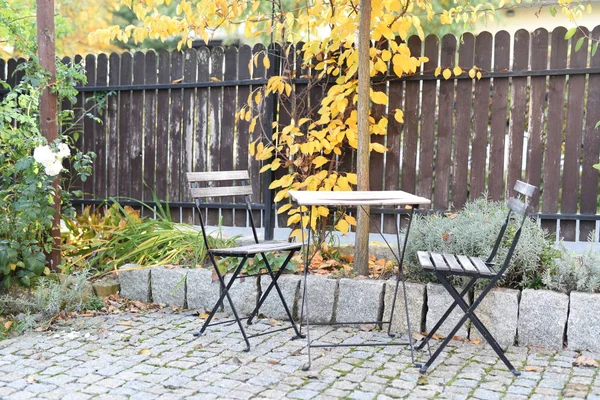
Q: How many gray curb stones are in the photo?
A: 12